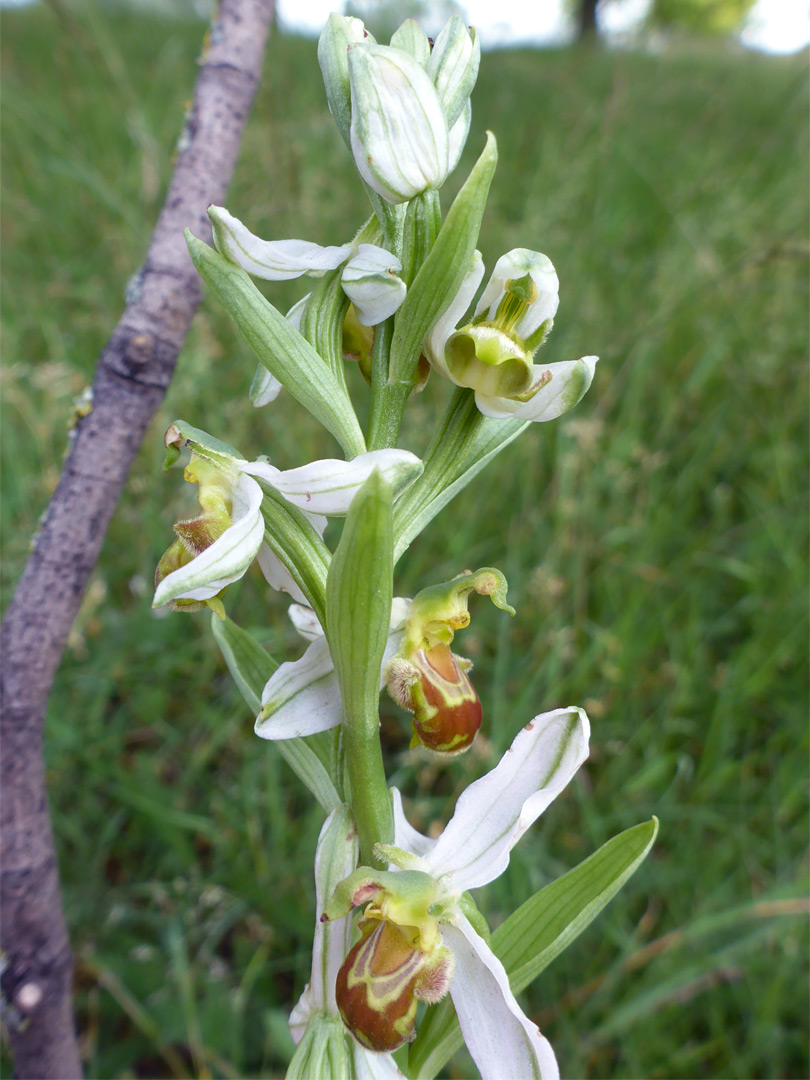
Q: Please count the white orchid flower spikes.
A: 1